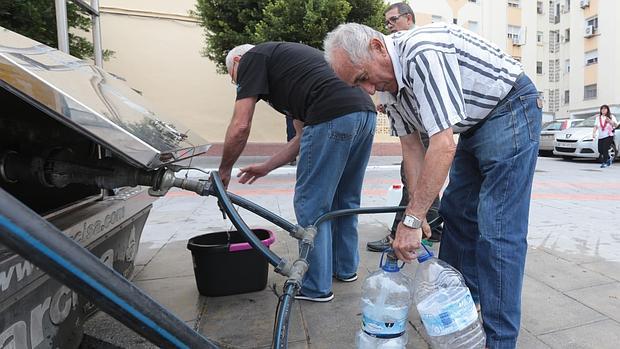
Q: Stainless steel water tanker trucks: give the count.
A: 1